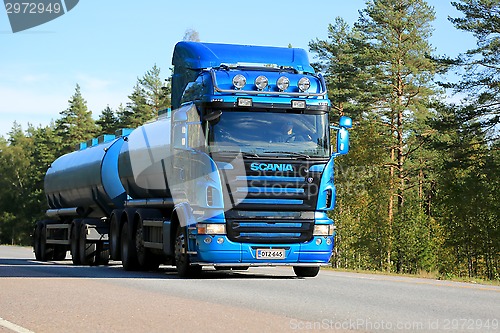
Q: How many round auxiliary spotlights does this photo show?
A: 4